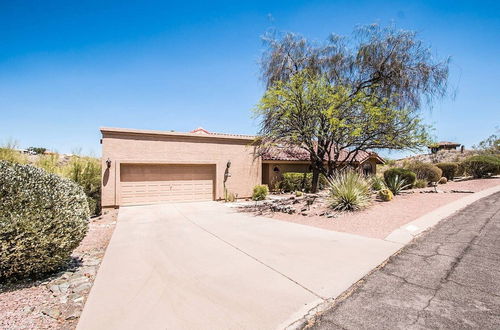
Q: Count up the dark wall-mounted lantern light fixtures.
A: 2